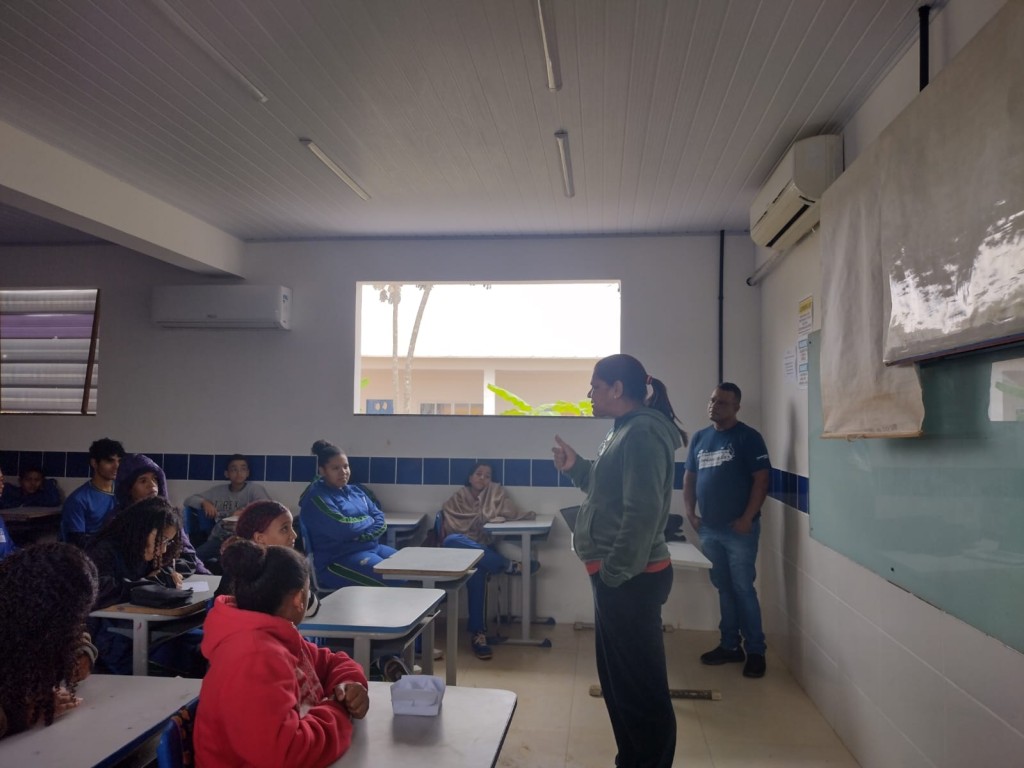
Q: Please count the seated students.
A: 11